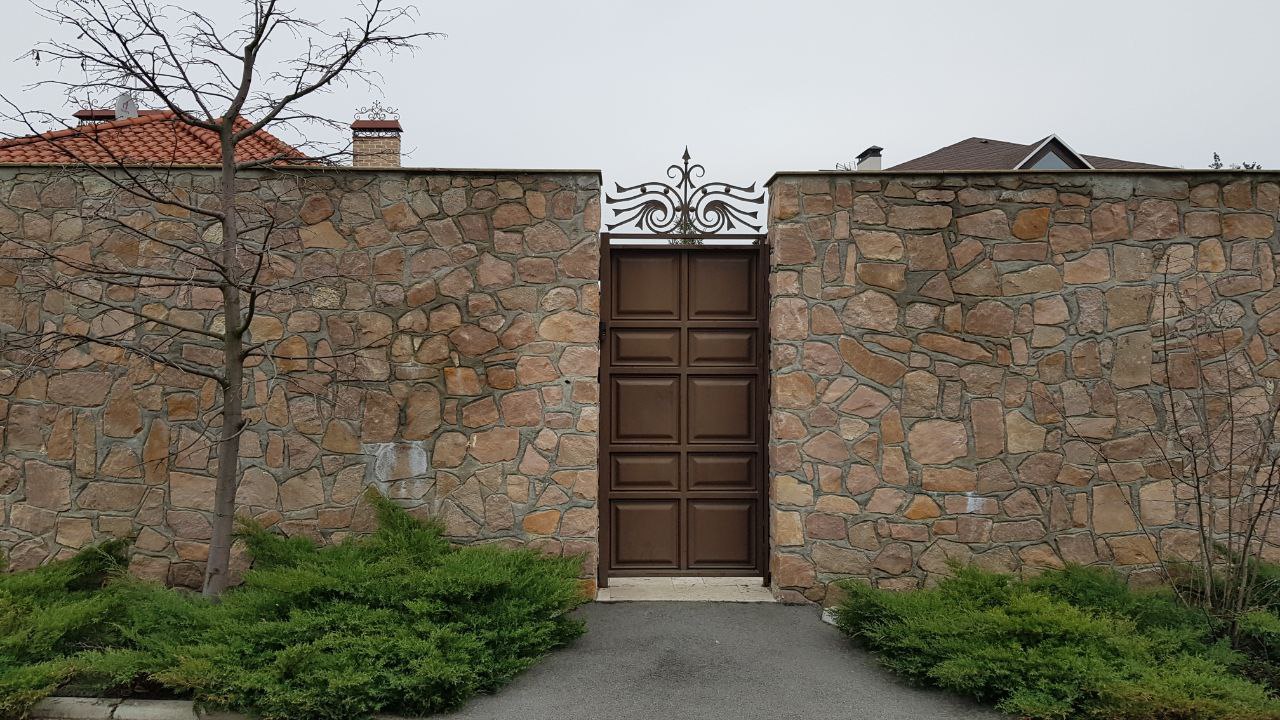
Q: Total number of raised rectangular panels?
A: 10